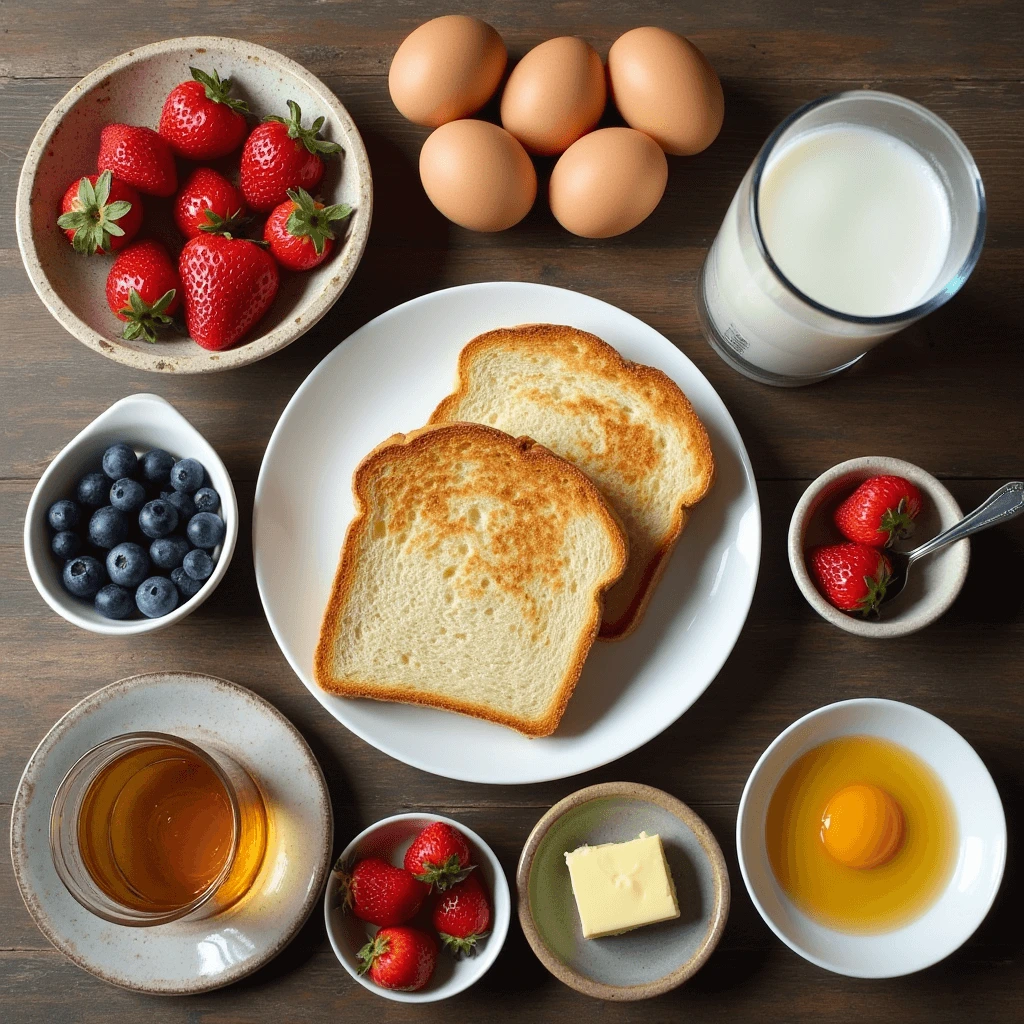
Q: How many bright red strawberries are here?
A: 14